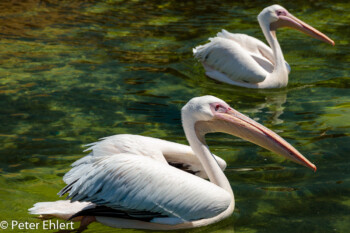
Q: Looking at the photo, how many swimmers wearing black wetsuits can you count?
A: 0